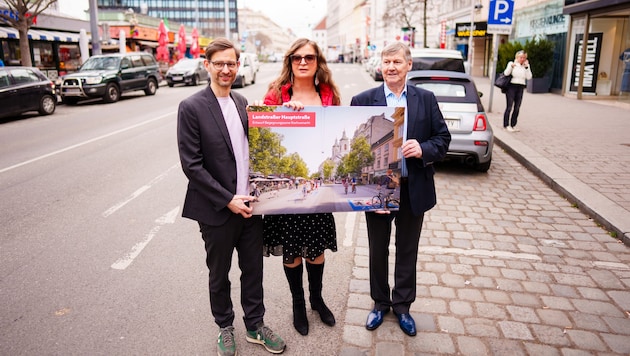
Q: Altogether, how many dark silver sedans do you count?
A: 1